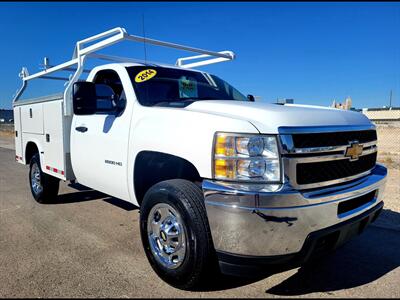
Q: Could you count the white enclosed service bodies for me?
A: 1